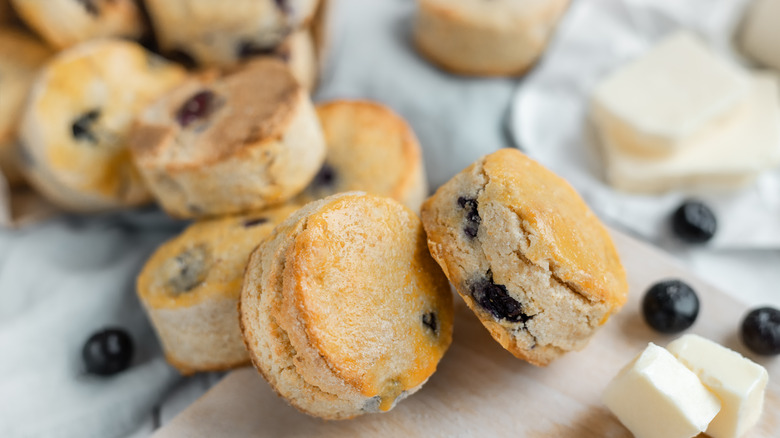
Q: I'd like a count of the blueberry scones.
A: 11